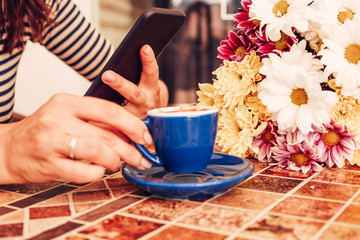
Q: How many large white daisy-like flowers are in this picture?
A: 4